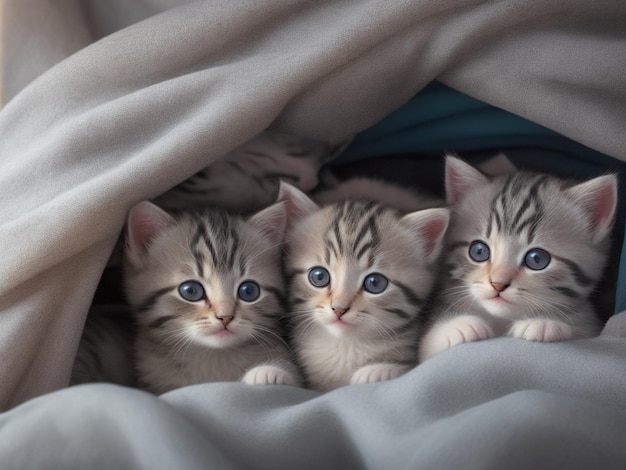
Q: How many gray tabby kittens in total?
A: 3